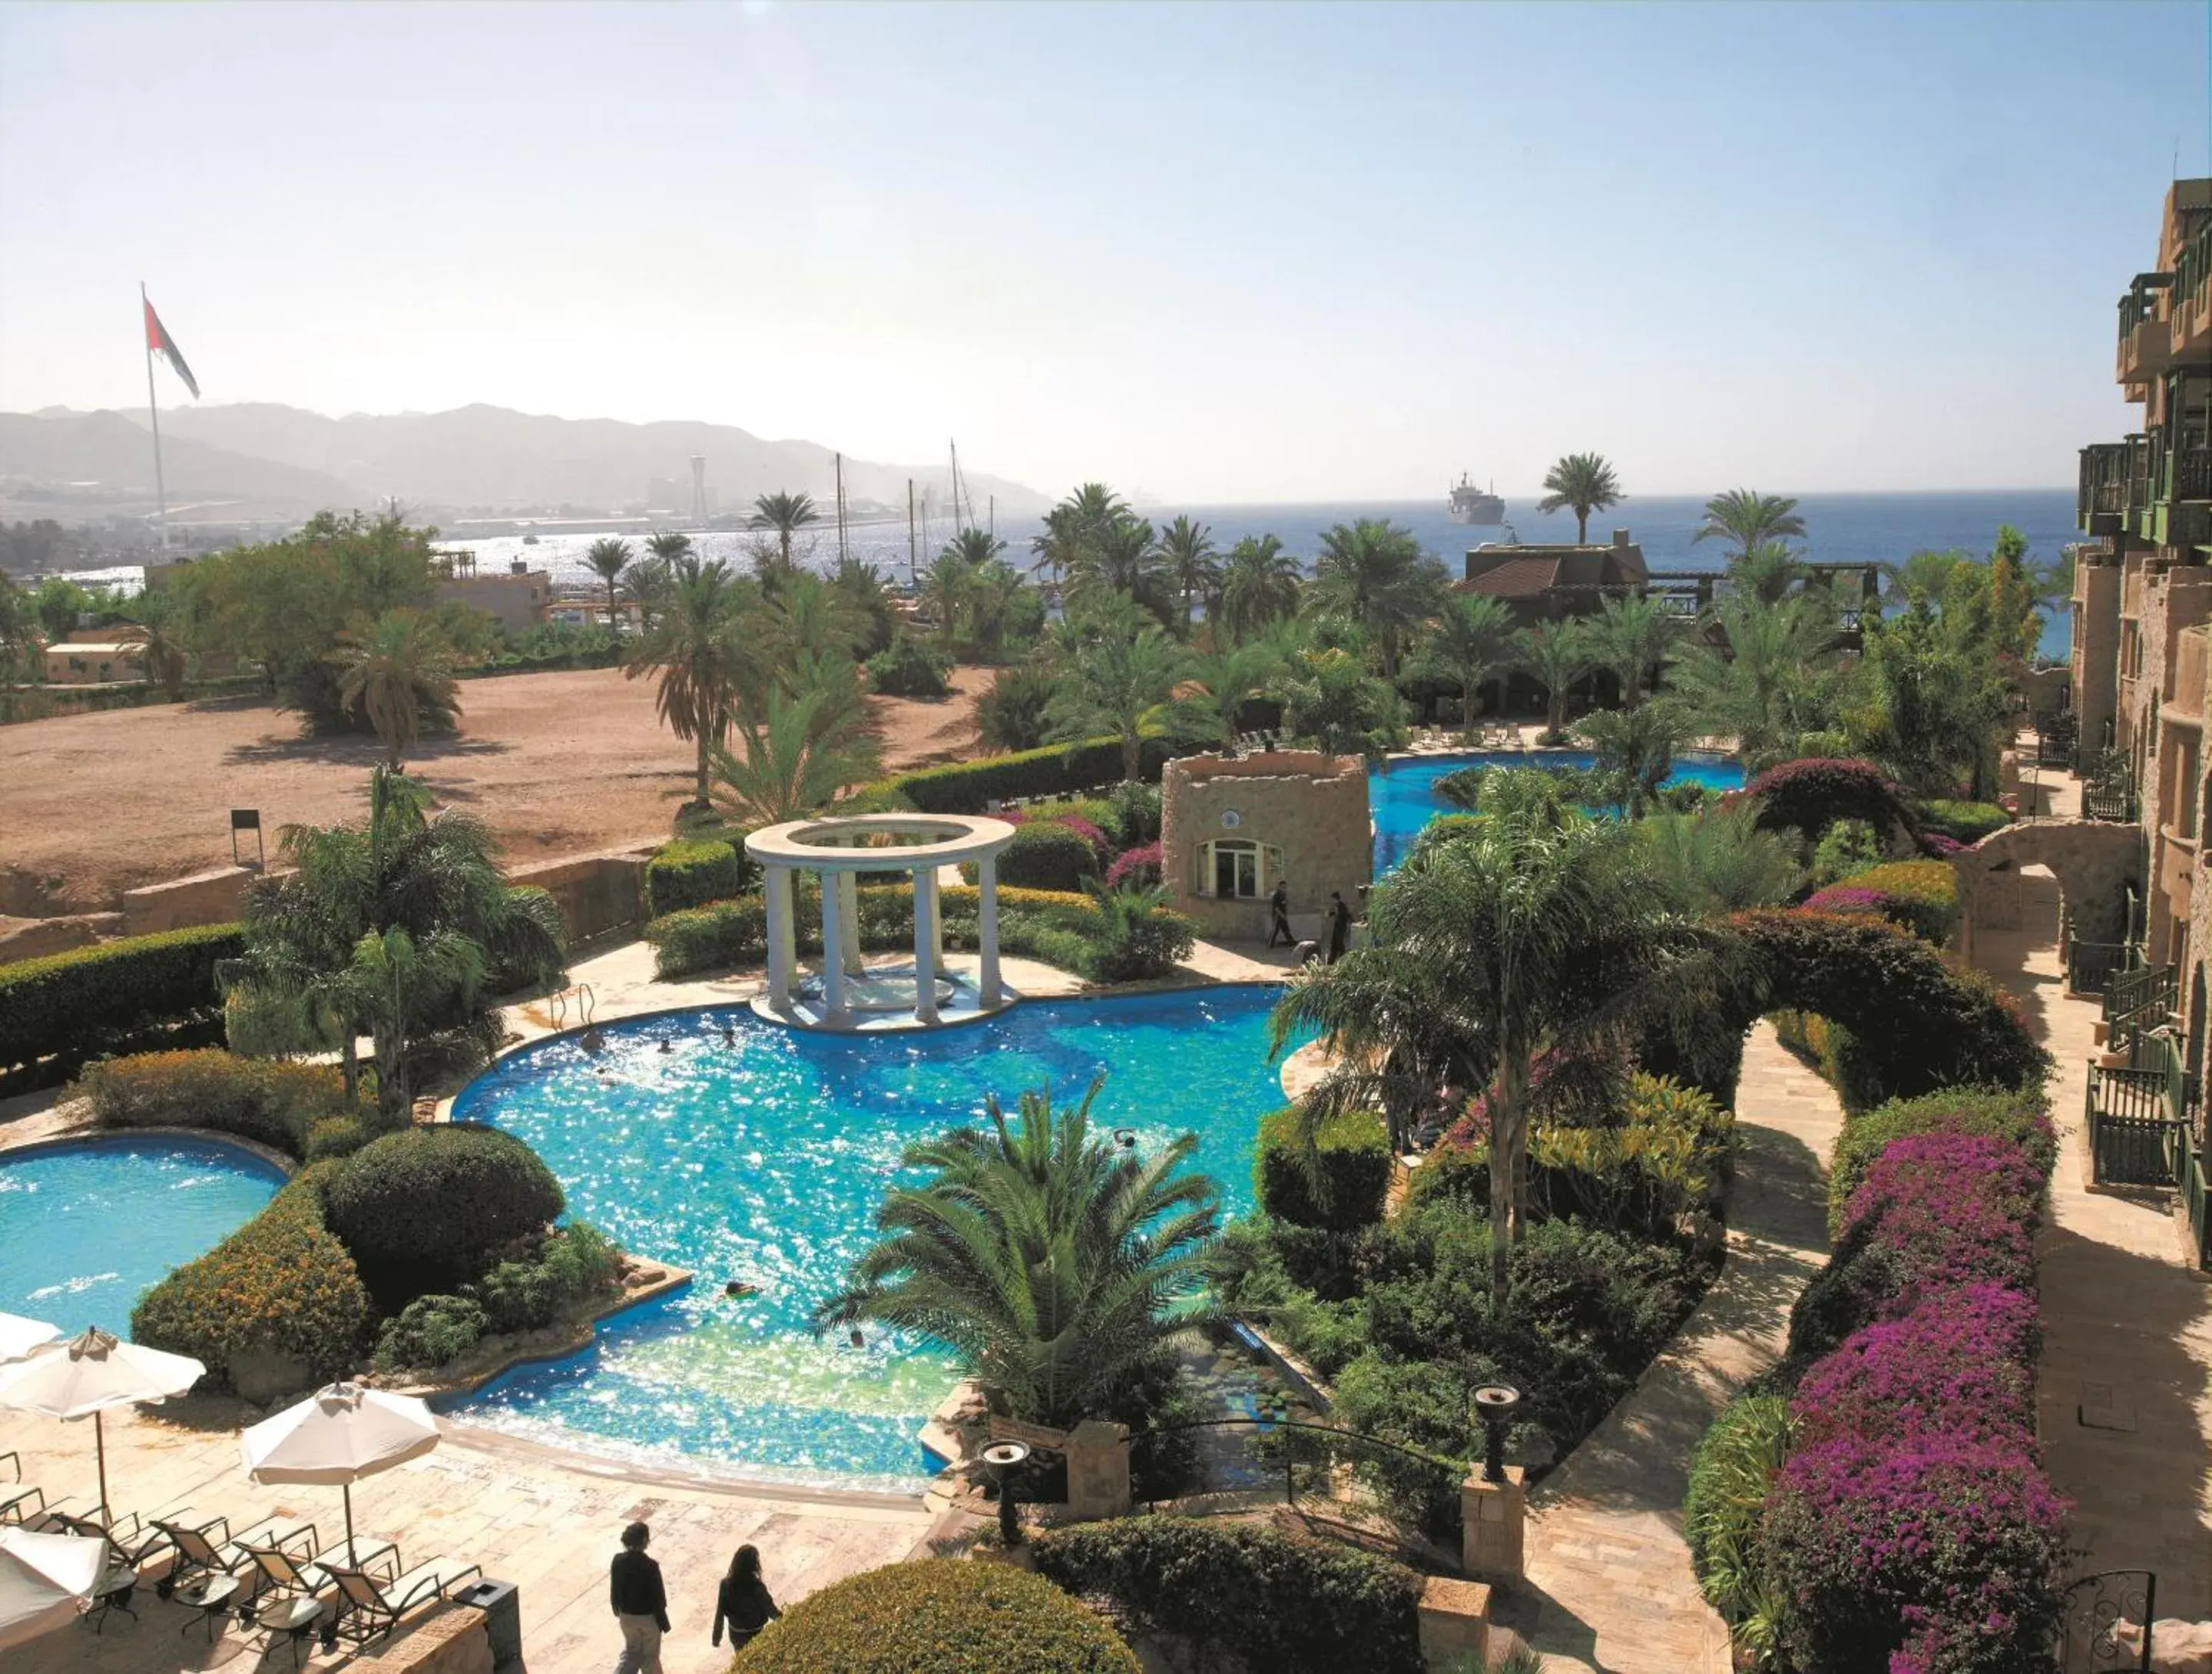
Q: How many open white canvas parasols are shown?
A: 4